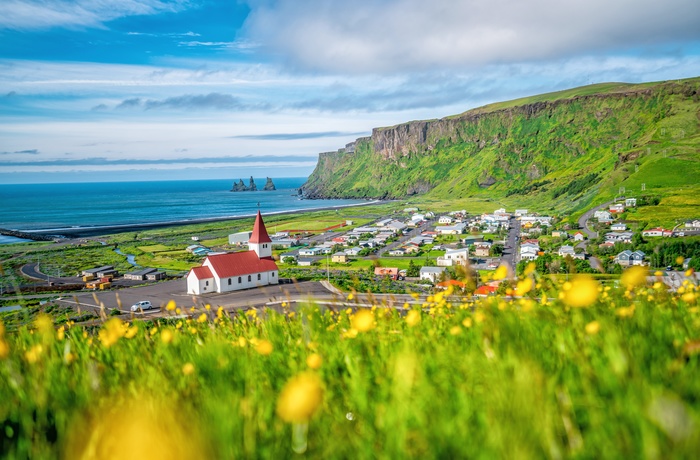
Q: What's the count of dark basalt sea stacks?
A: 3